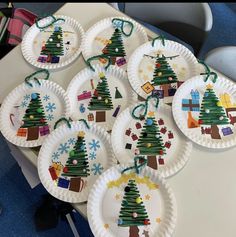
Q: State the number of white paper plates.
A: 9